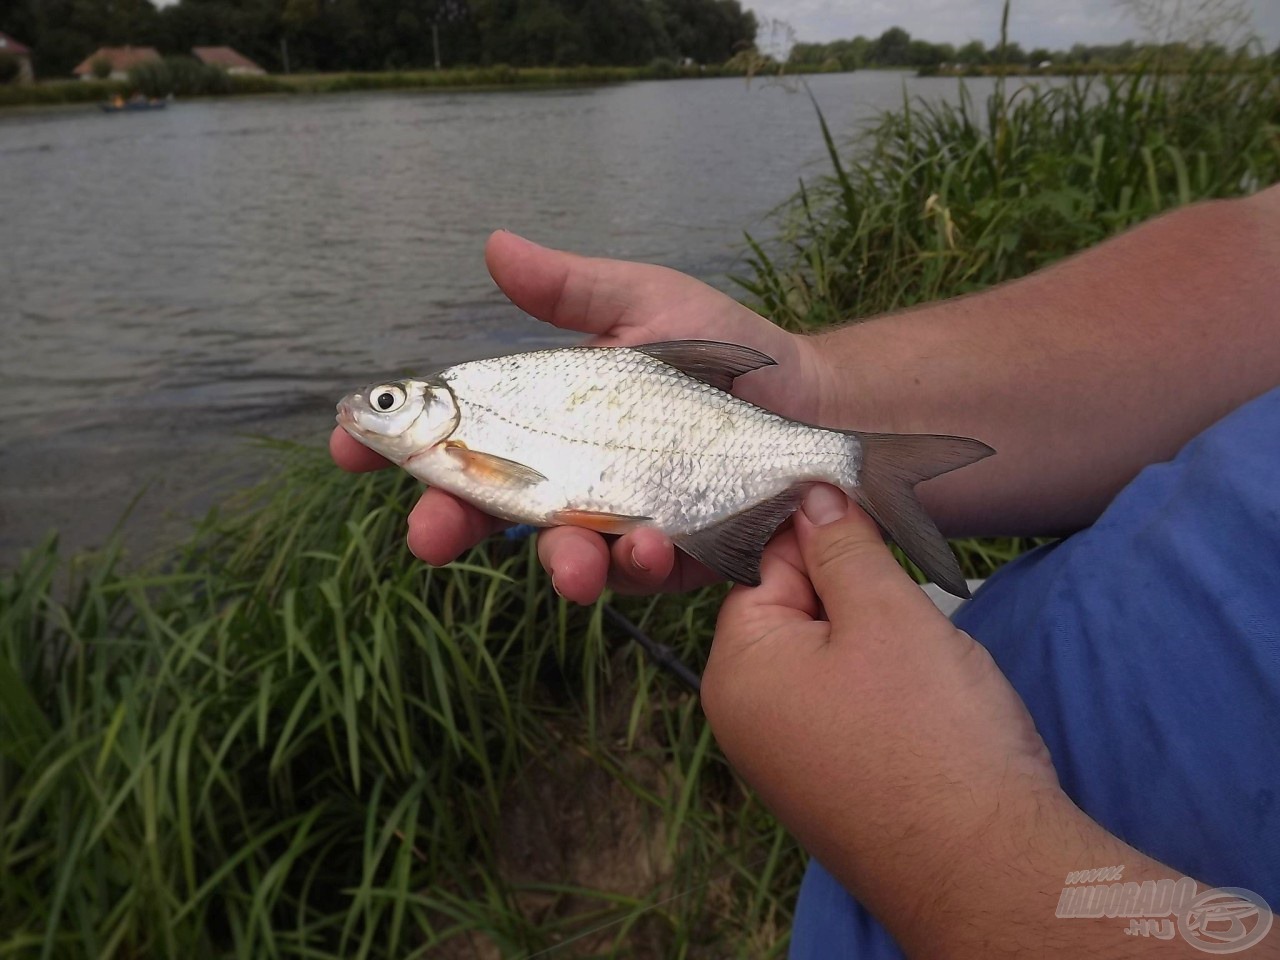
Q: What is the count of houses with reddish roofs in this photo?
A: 3